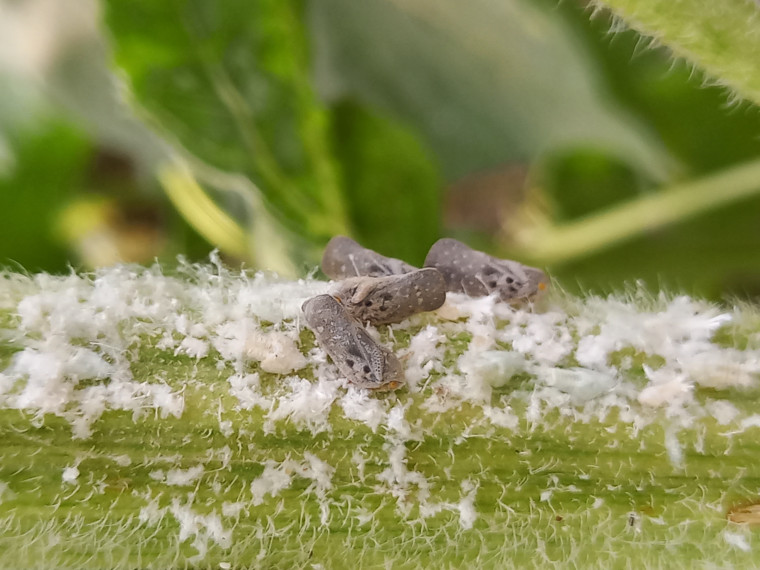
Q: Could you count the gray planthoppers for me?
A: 4